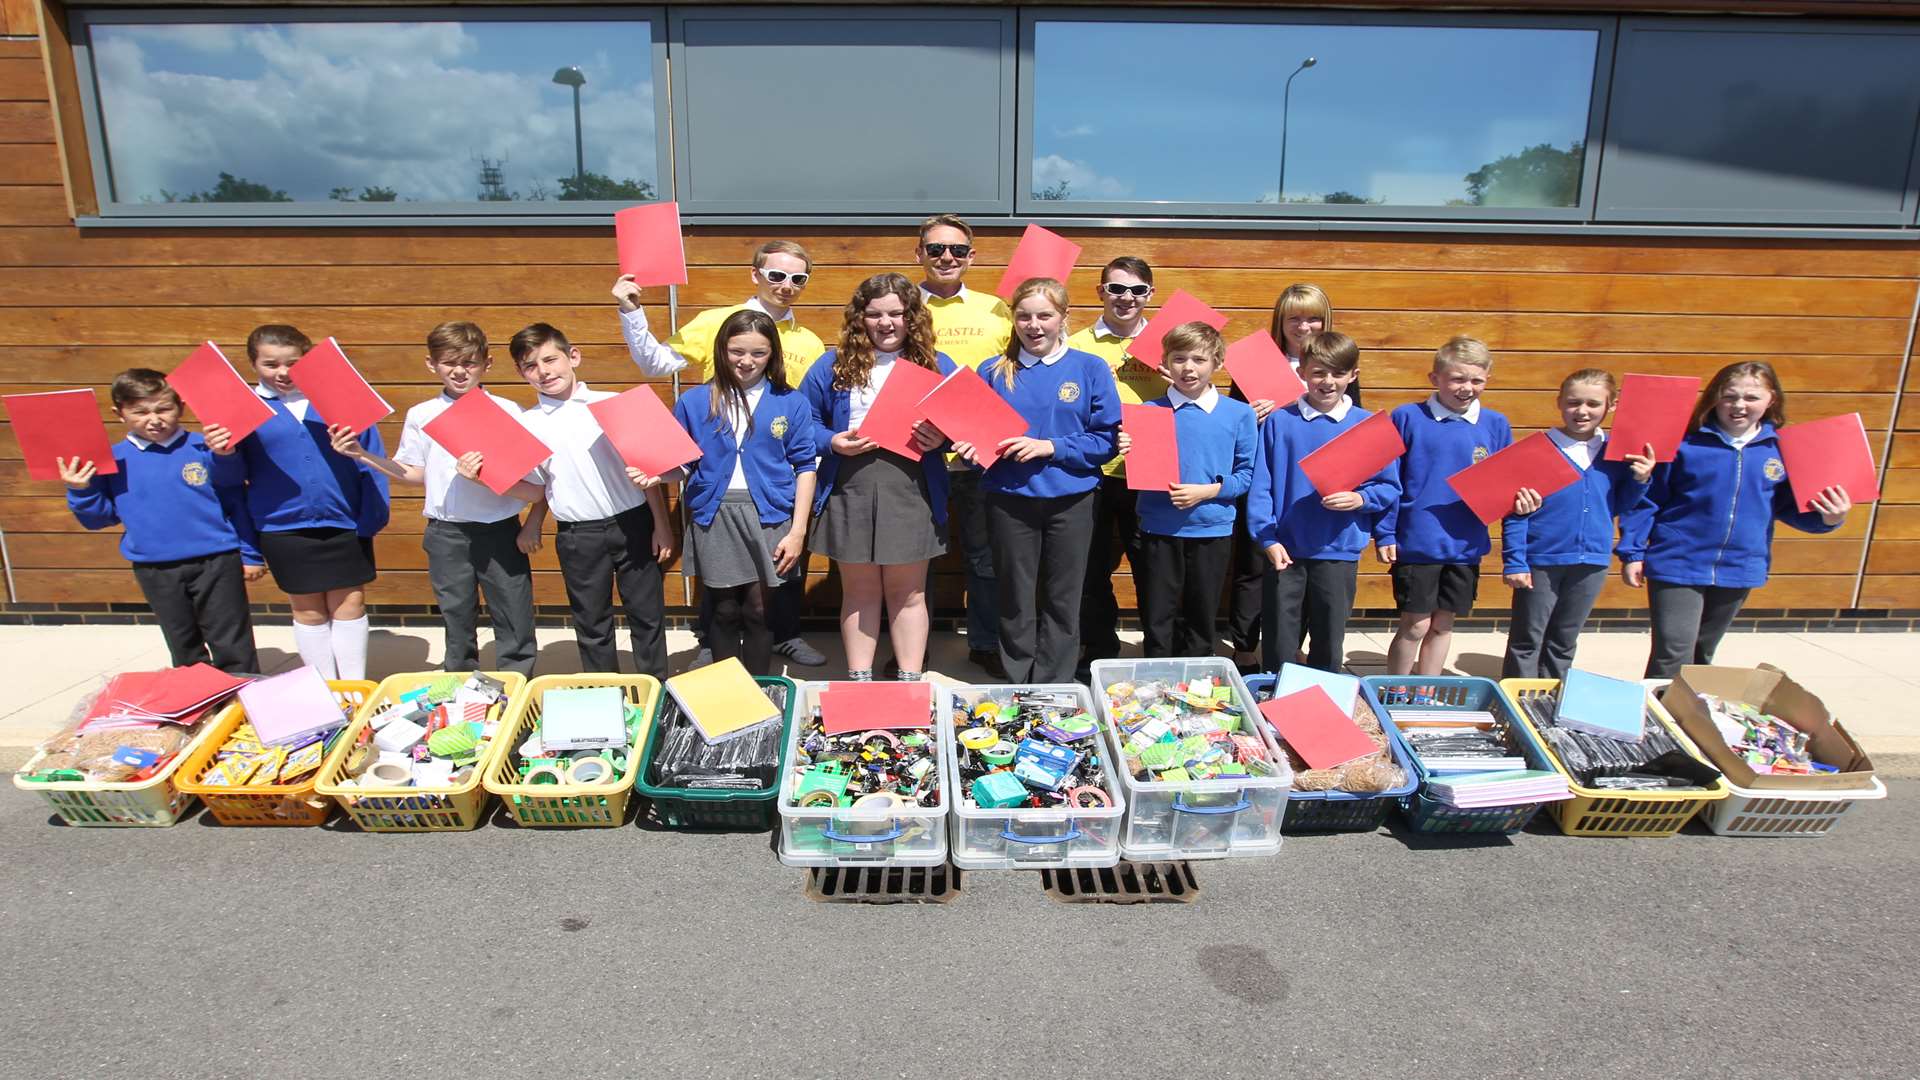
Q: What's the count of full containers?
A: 12